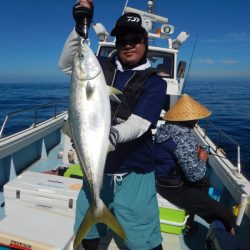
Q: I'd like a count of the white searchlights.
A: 2